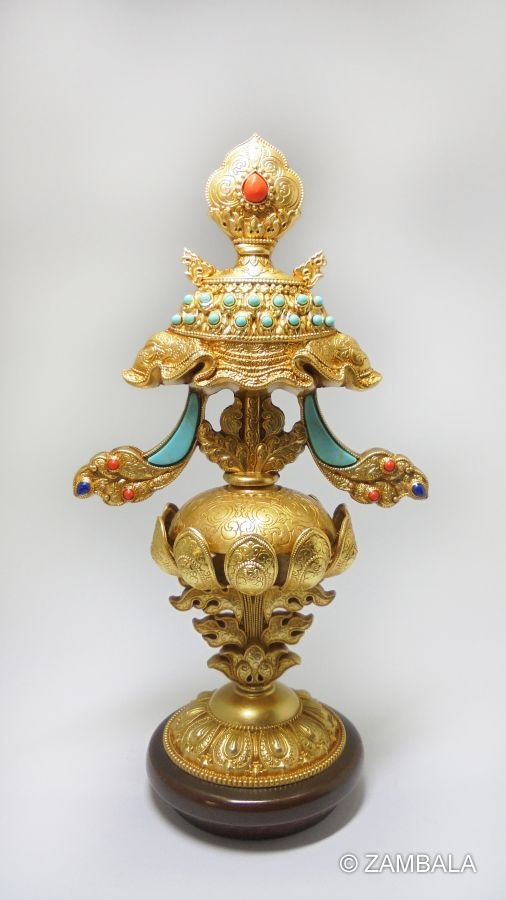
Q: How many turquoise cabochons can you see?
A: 15